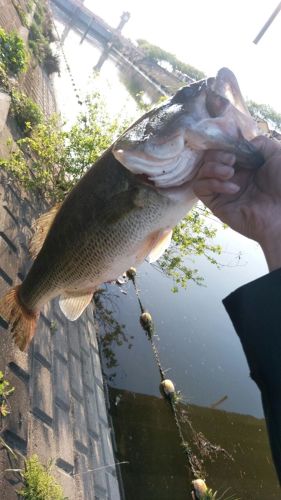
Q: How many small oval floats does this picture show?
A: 4